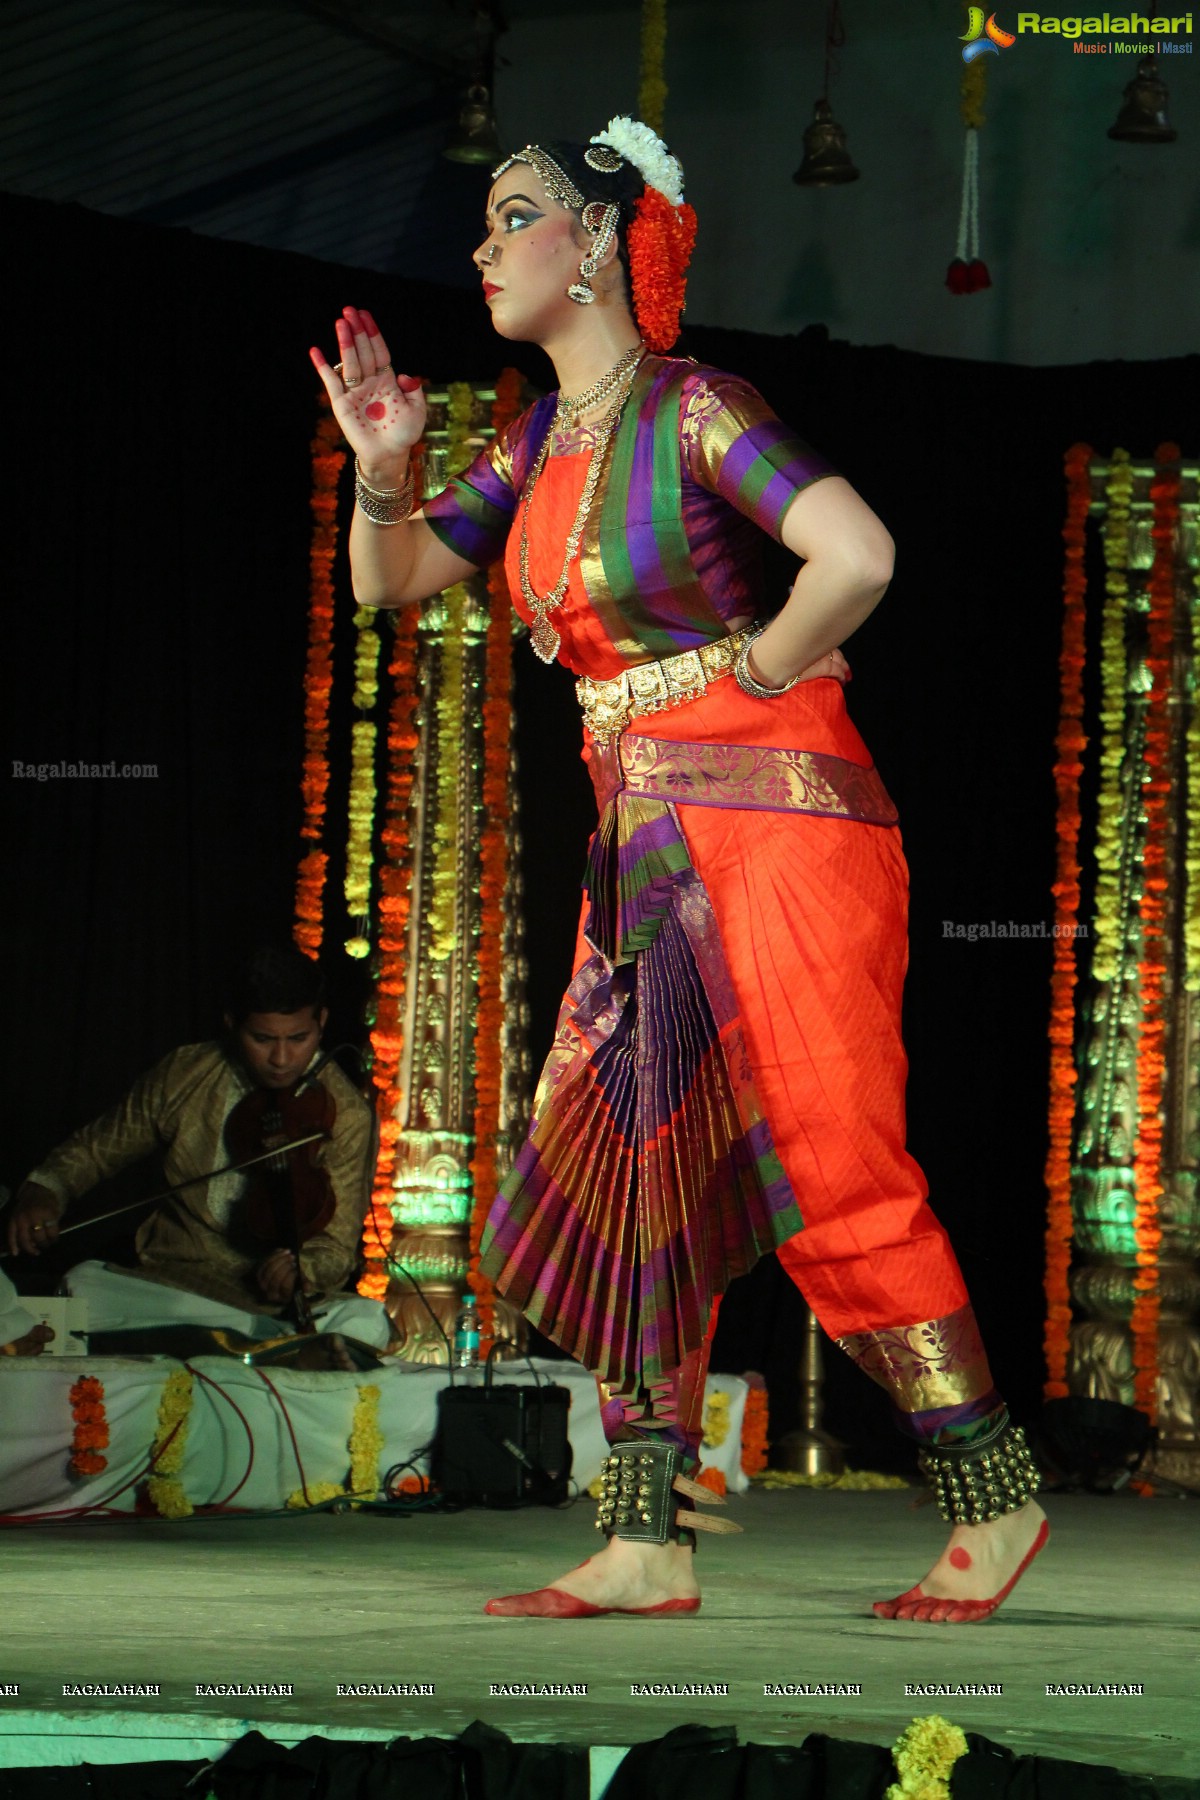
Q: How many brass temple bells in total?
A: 3